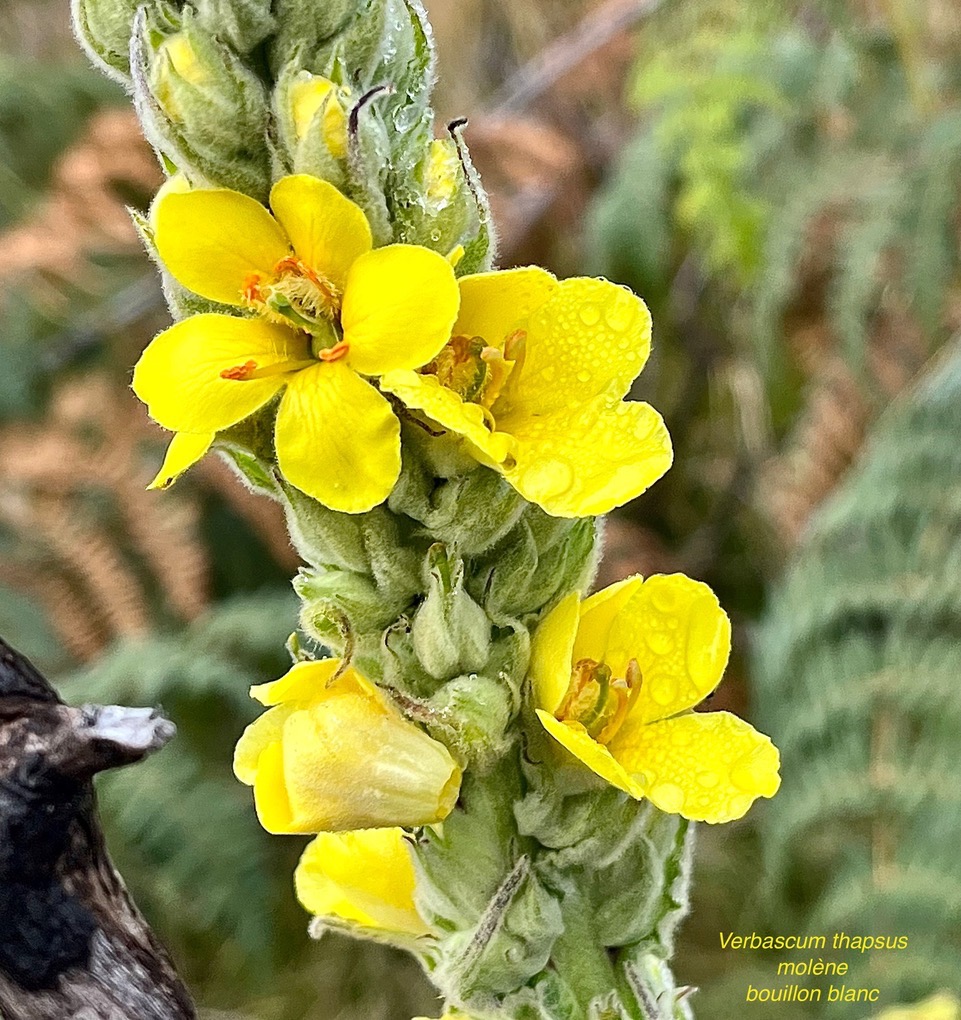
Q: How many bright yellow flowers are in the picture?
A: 5